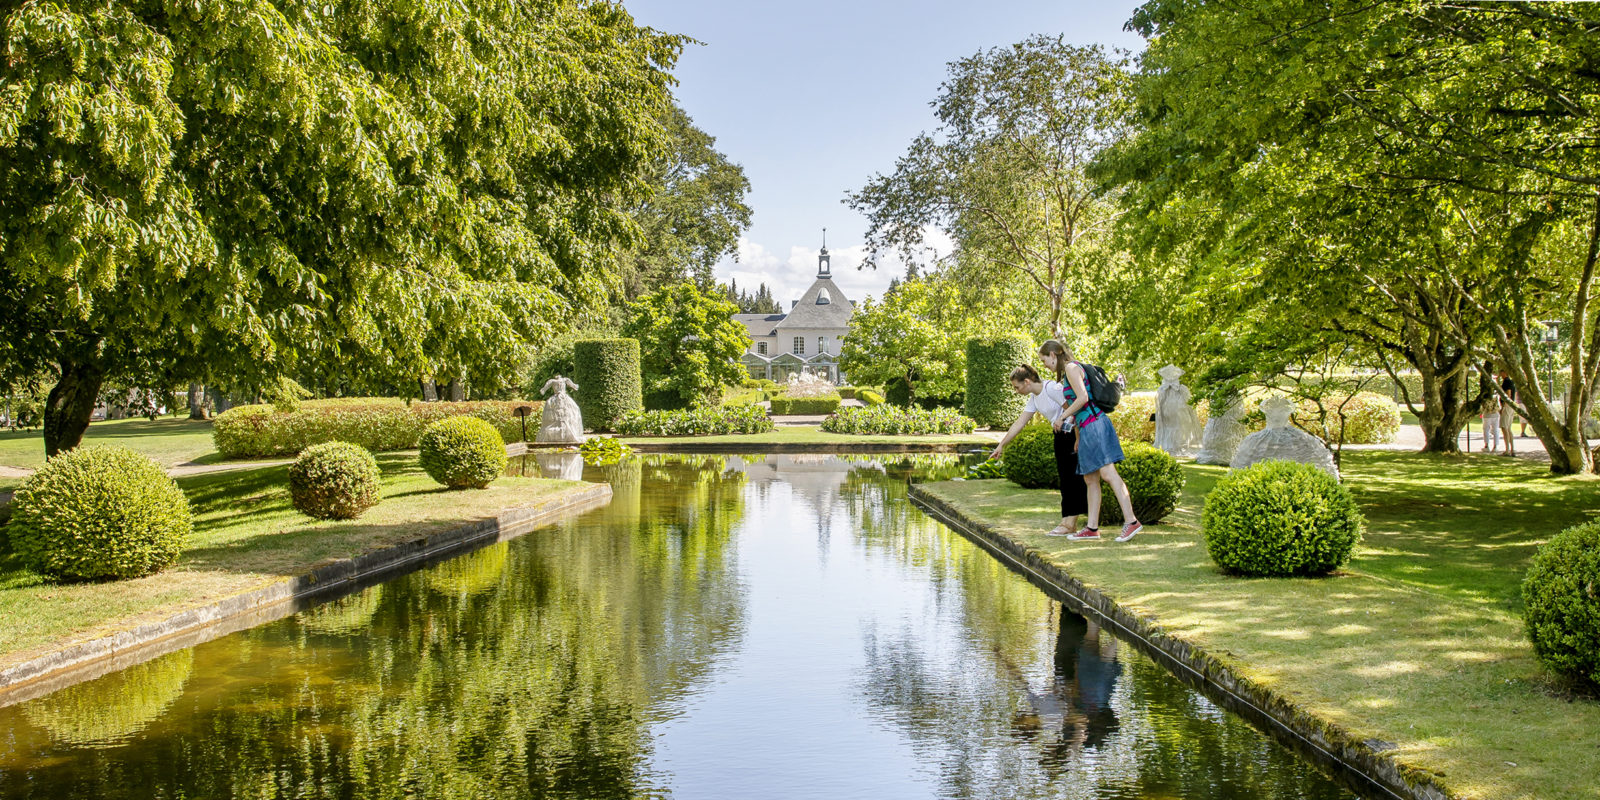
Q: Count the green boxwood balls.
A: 7